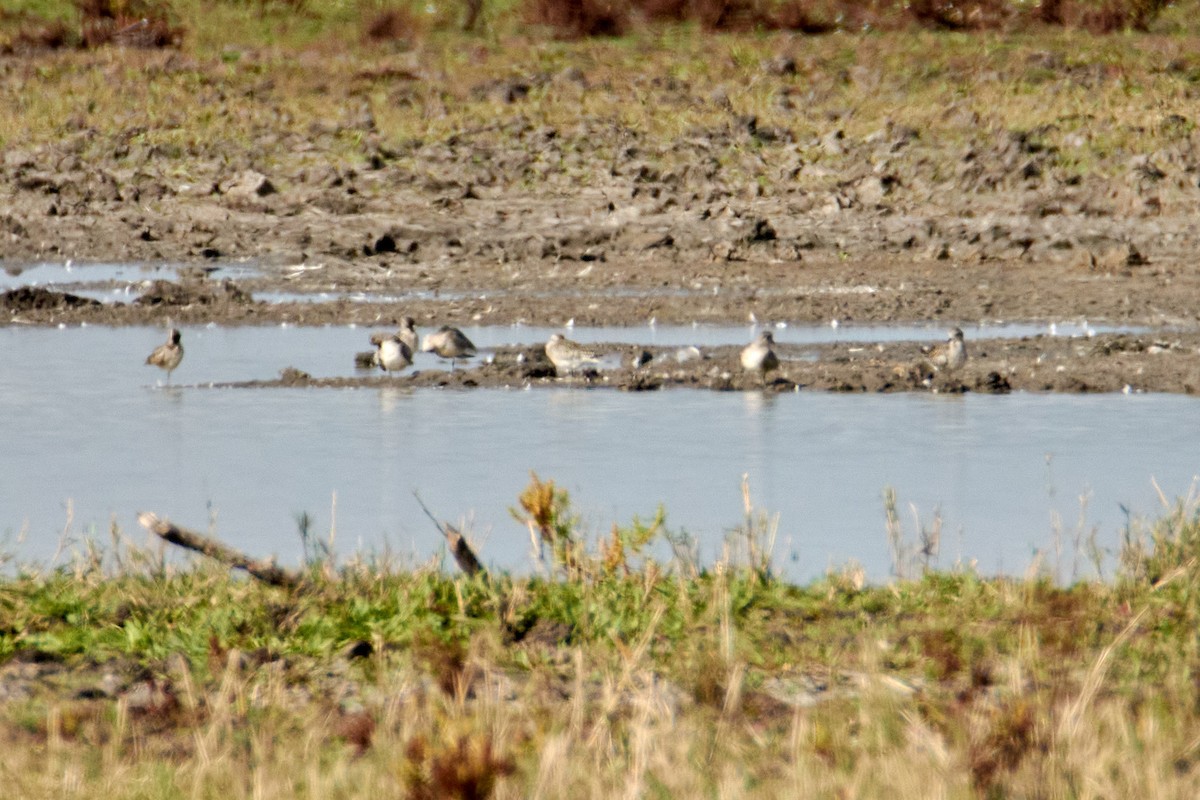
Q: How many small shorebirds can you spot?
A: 7